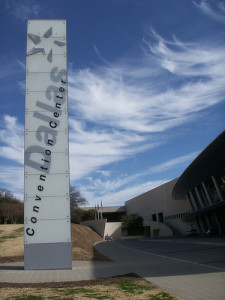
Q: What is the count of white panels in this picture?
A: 11